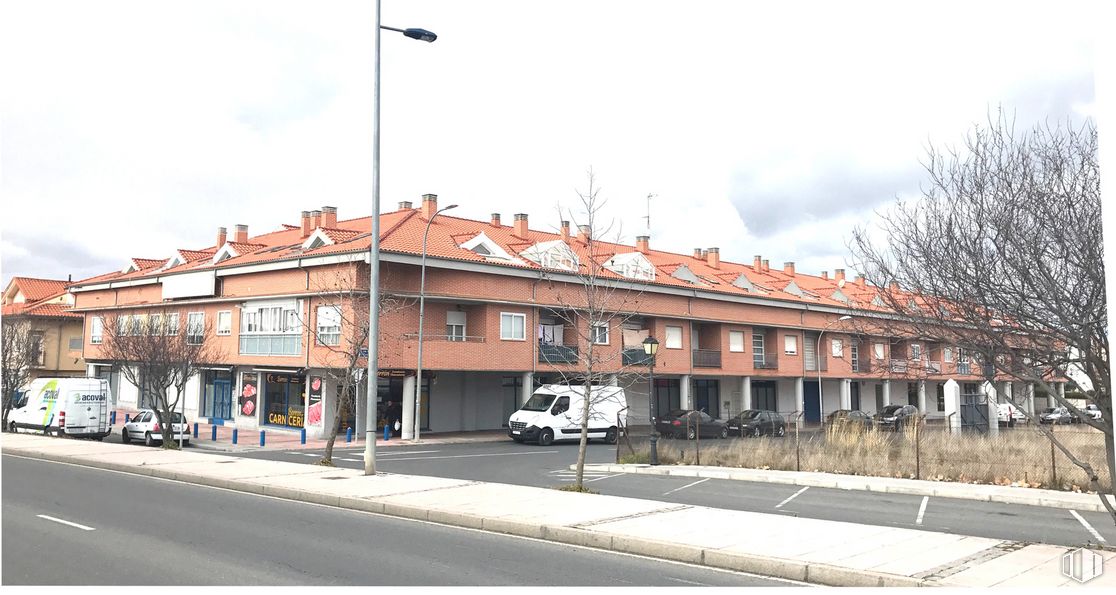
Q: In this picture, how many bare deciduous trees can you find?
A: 5